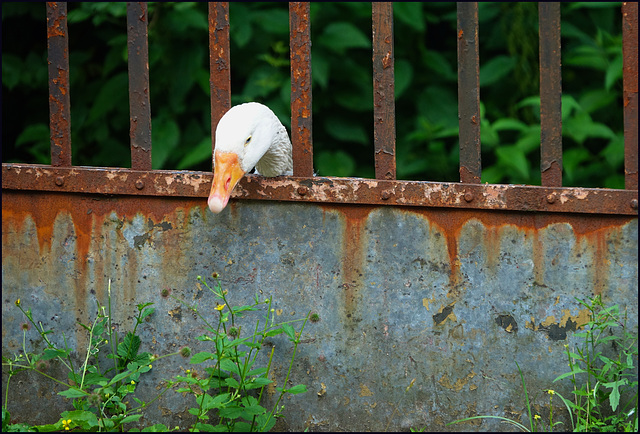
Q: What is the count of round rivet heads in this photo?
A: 7